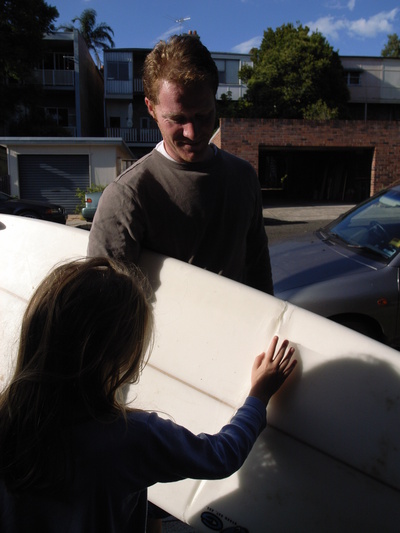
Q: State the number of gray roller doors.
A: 1